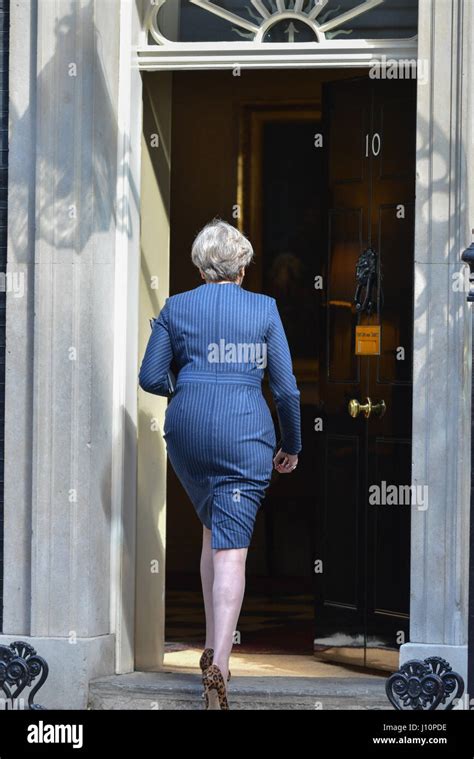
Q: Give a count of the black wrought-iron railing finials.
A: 2